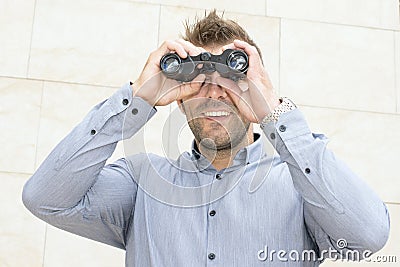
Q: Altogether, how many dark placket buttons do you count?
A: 3